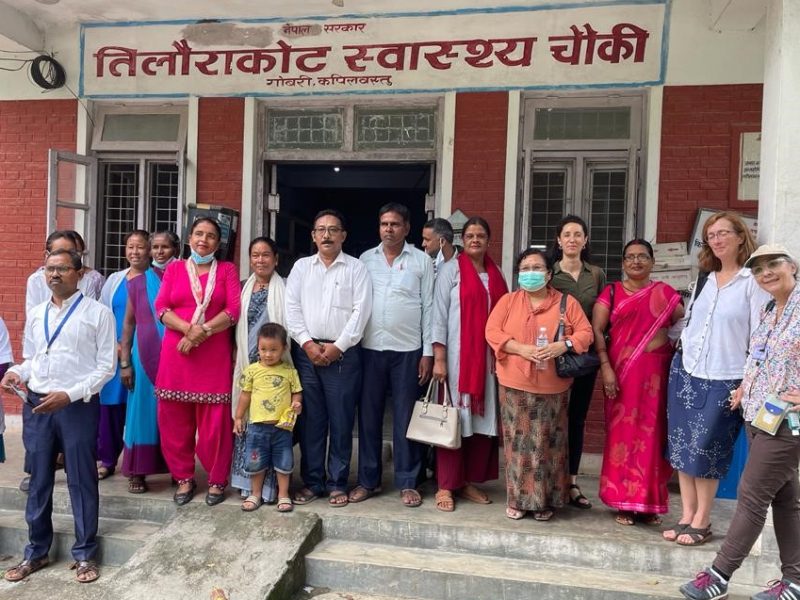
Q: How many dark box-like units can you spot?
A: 1